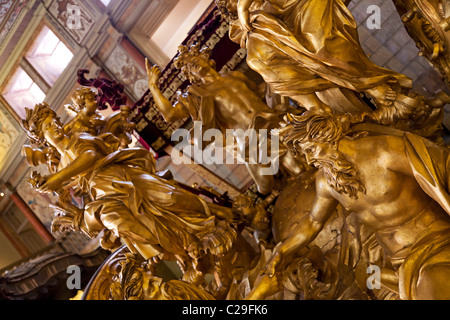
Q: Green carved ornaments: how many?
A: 0